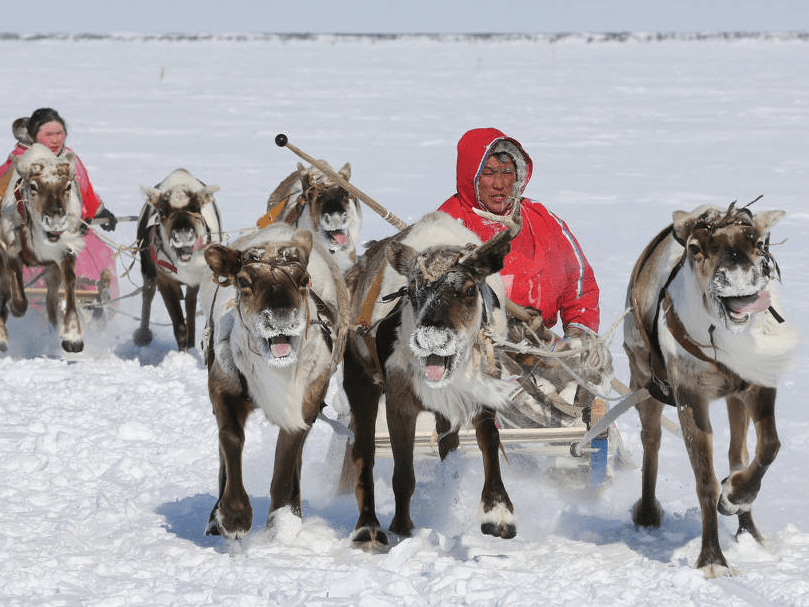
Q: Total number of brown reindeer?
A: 6